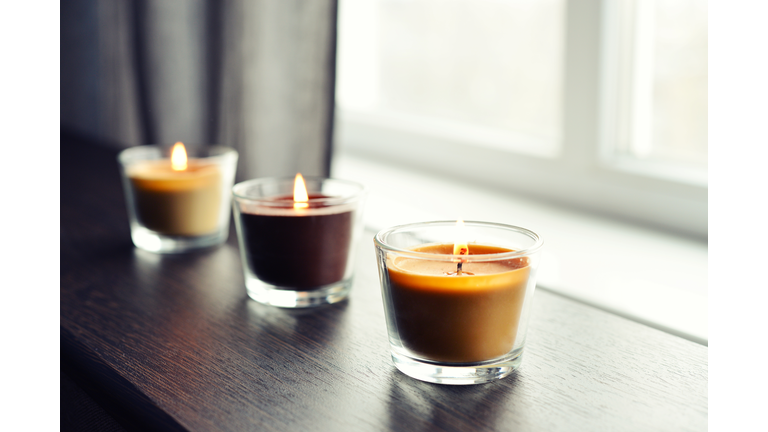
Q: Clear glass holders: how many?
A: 3